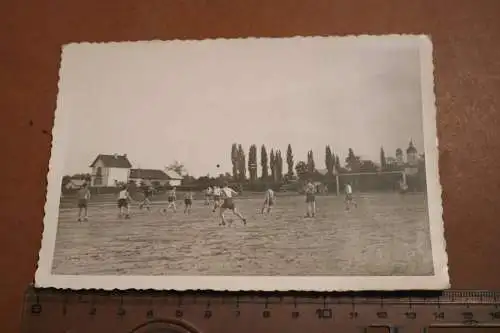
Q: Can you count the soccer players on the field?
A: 11